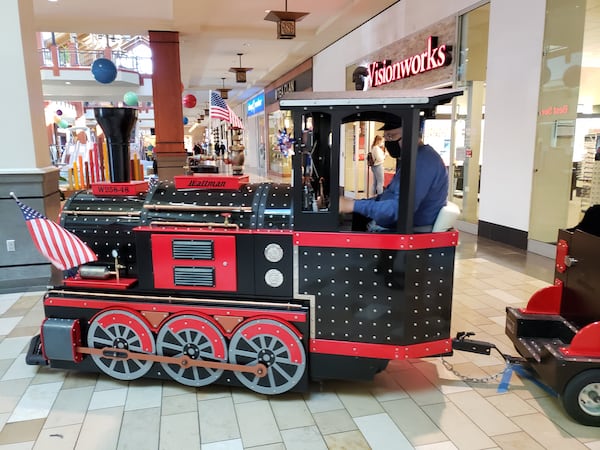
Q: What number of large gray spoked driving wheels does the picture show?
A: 3